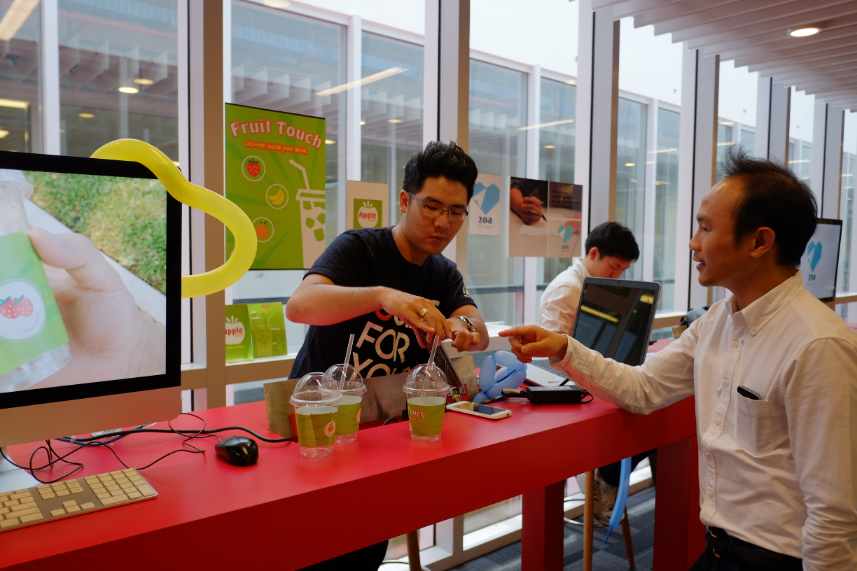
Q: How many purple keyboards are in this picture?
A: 0